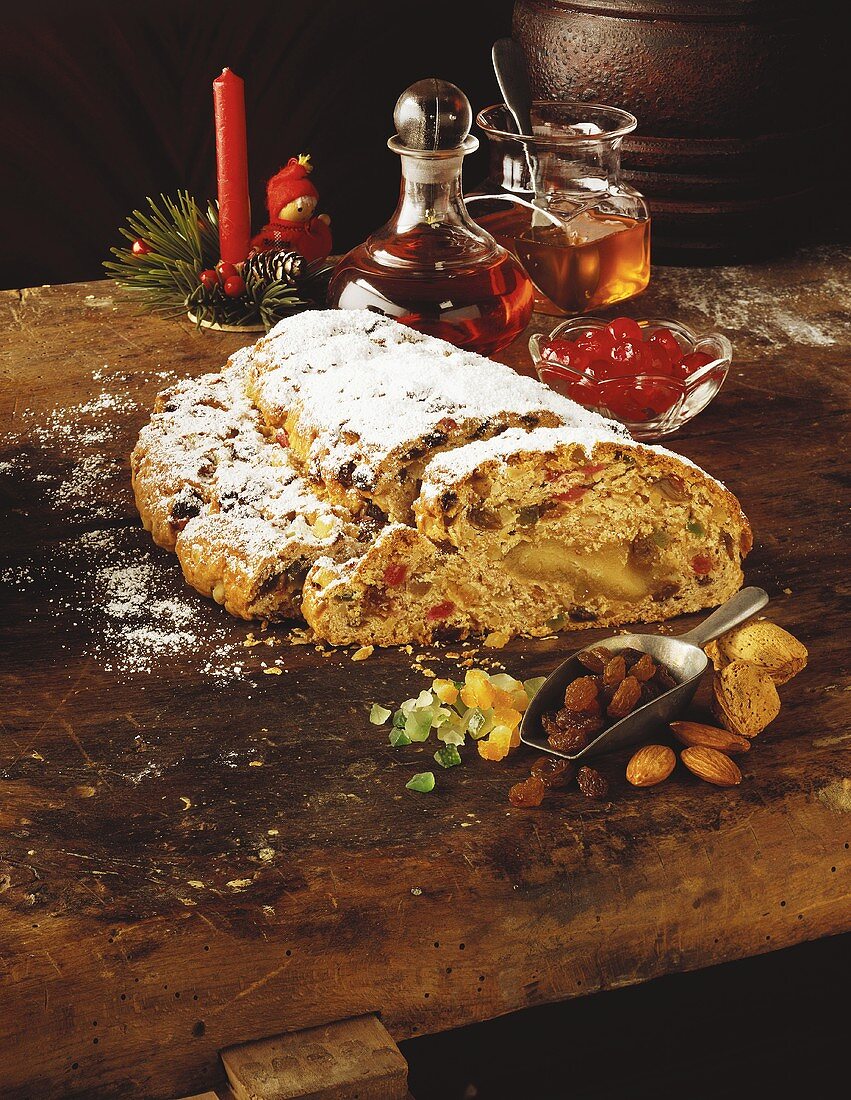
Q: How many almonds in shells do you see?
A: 2